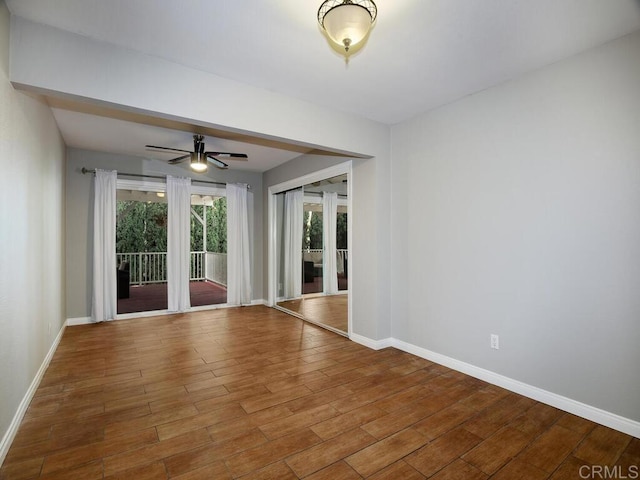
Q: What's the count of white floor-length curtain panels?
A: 3